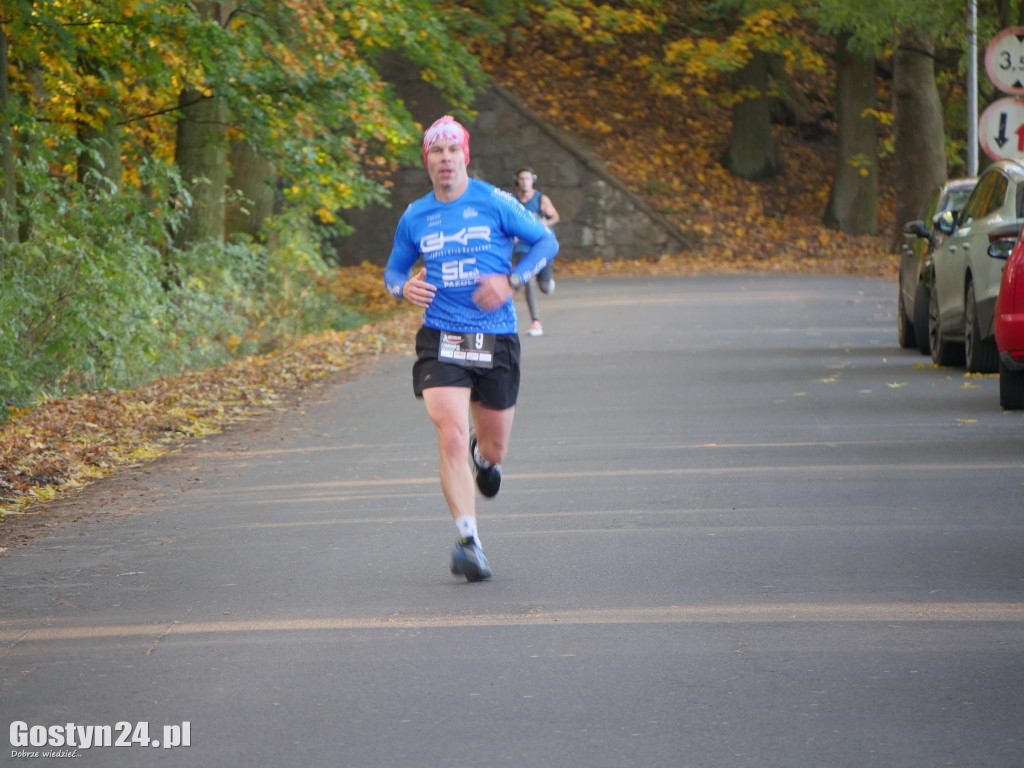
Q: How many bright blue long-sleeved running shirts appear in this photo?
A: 1